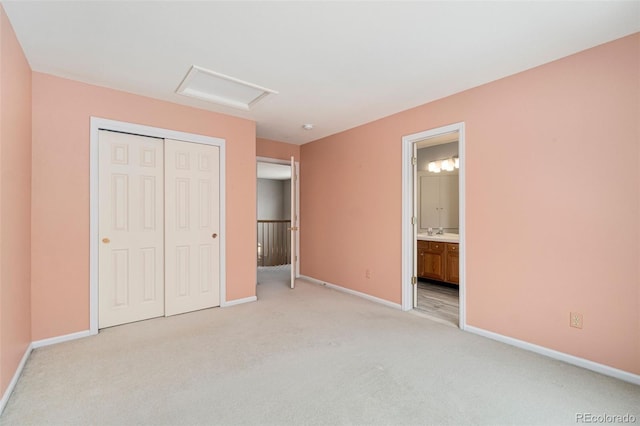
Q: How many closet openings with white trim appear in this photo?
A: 1